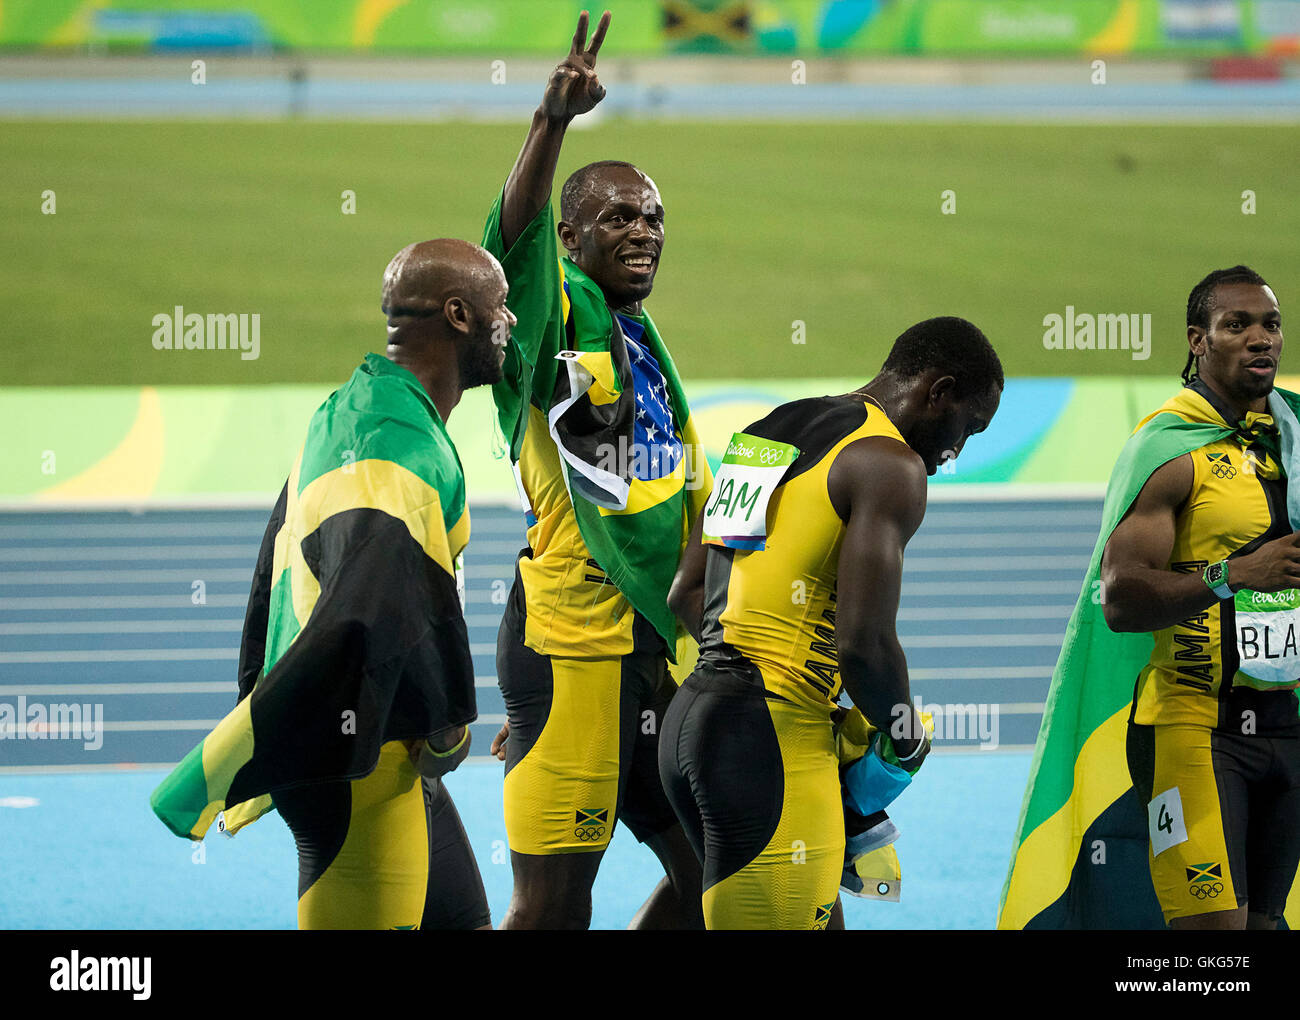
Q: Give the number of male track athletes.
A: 4